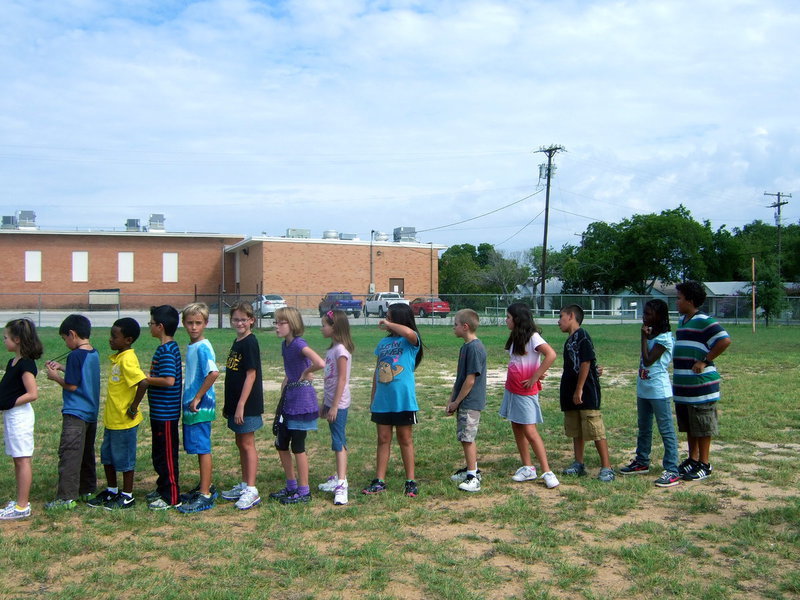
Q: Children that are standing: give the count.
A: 14